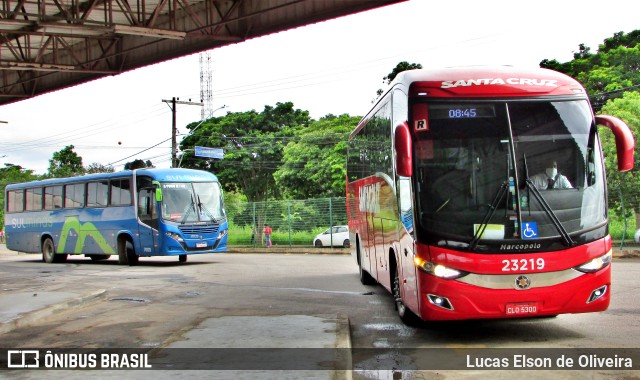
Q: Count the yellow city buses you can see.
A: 0